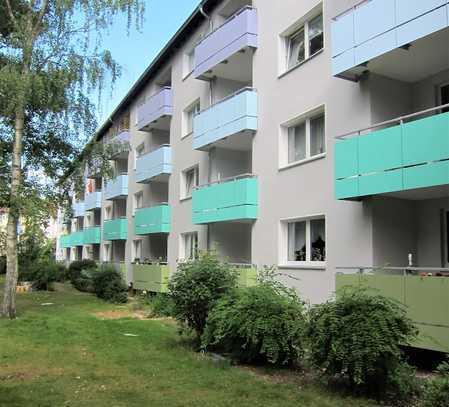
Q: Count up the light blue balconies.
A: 6